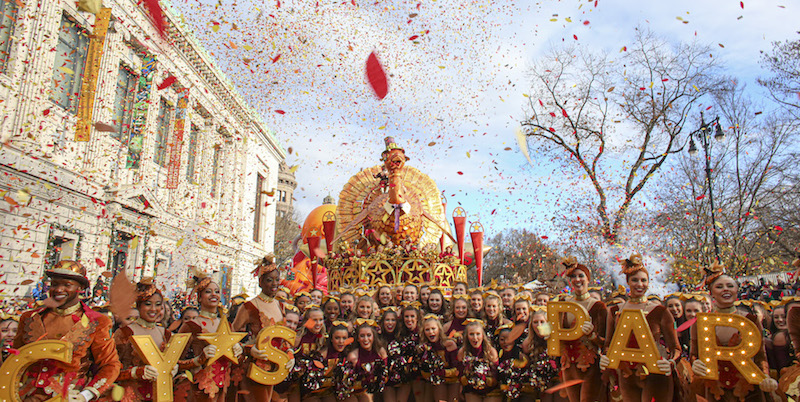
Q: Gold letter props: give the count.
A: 6